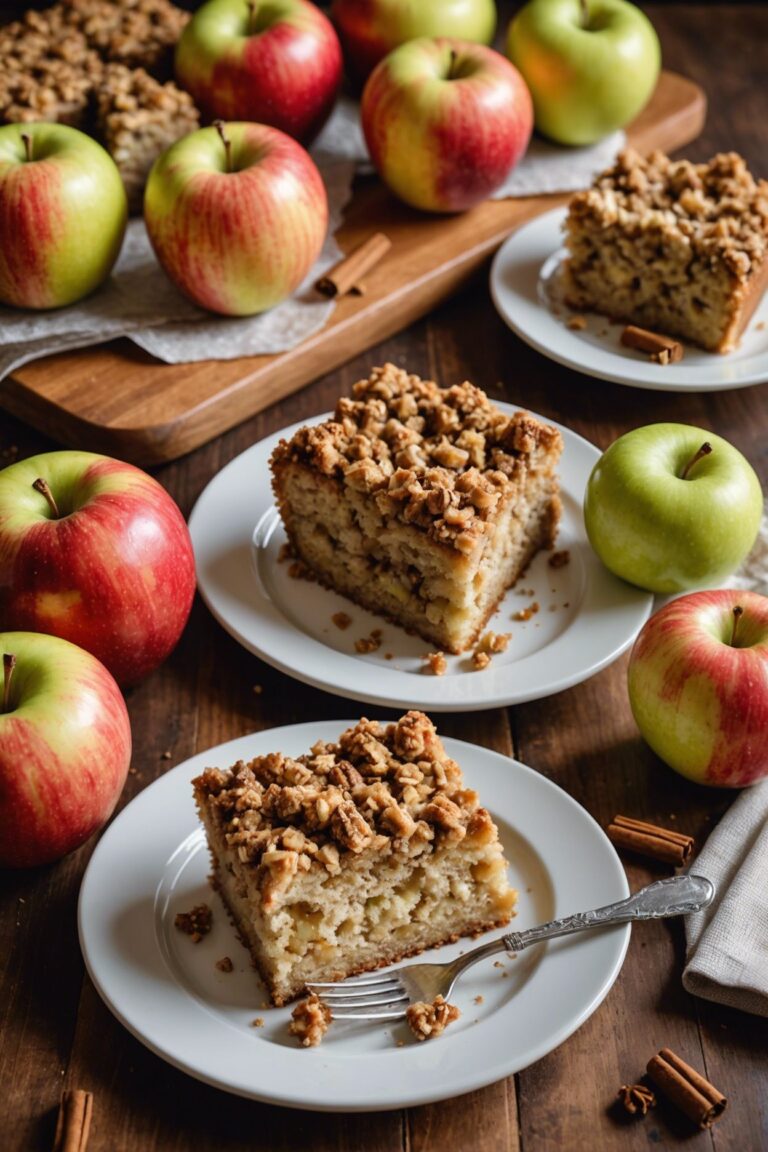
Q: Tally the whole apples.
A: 10